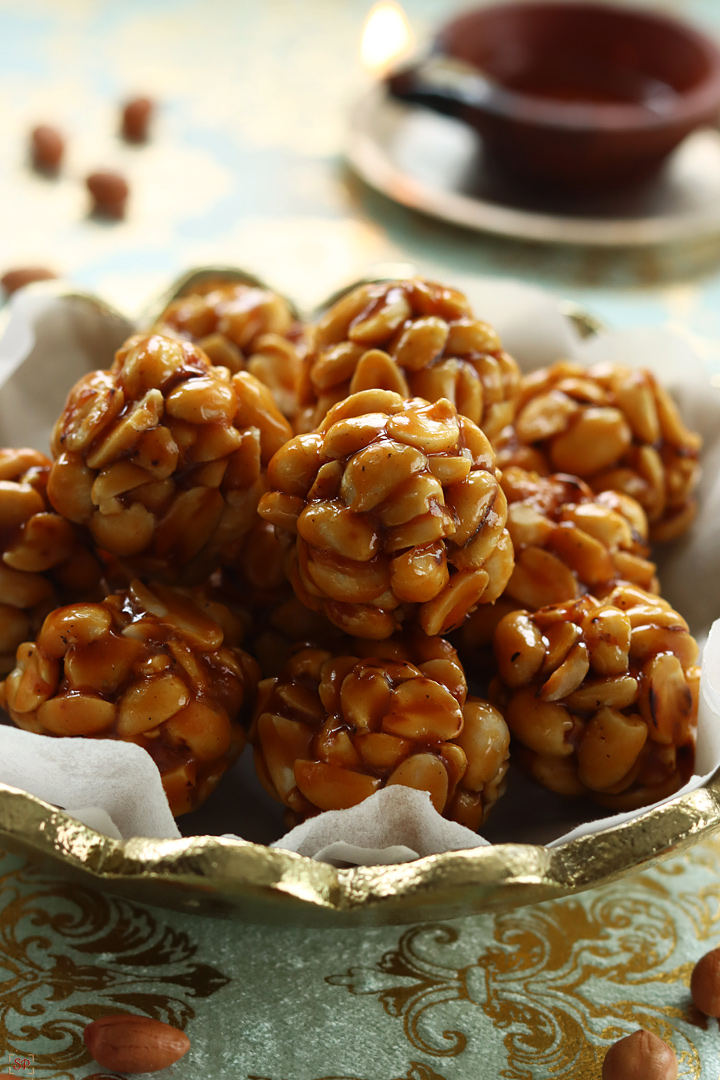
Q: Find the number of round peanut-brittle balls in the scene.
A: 10